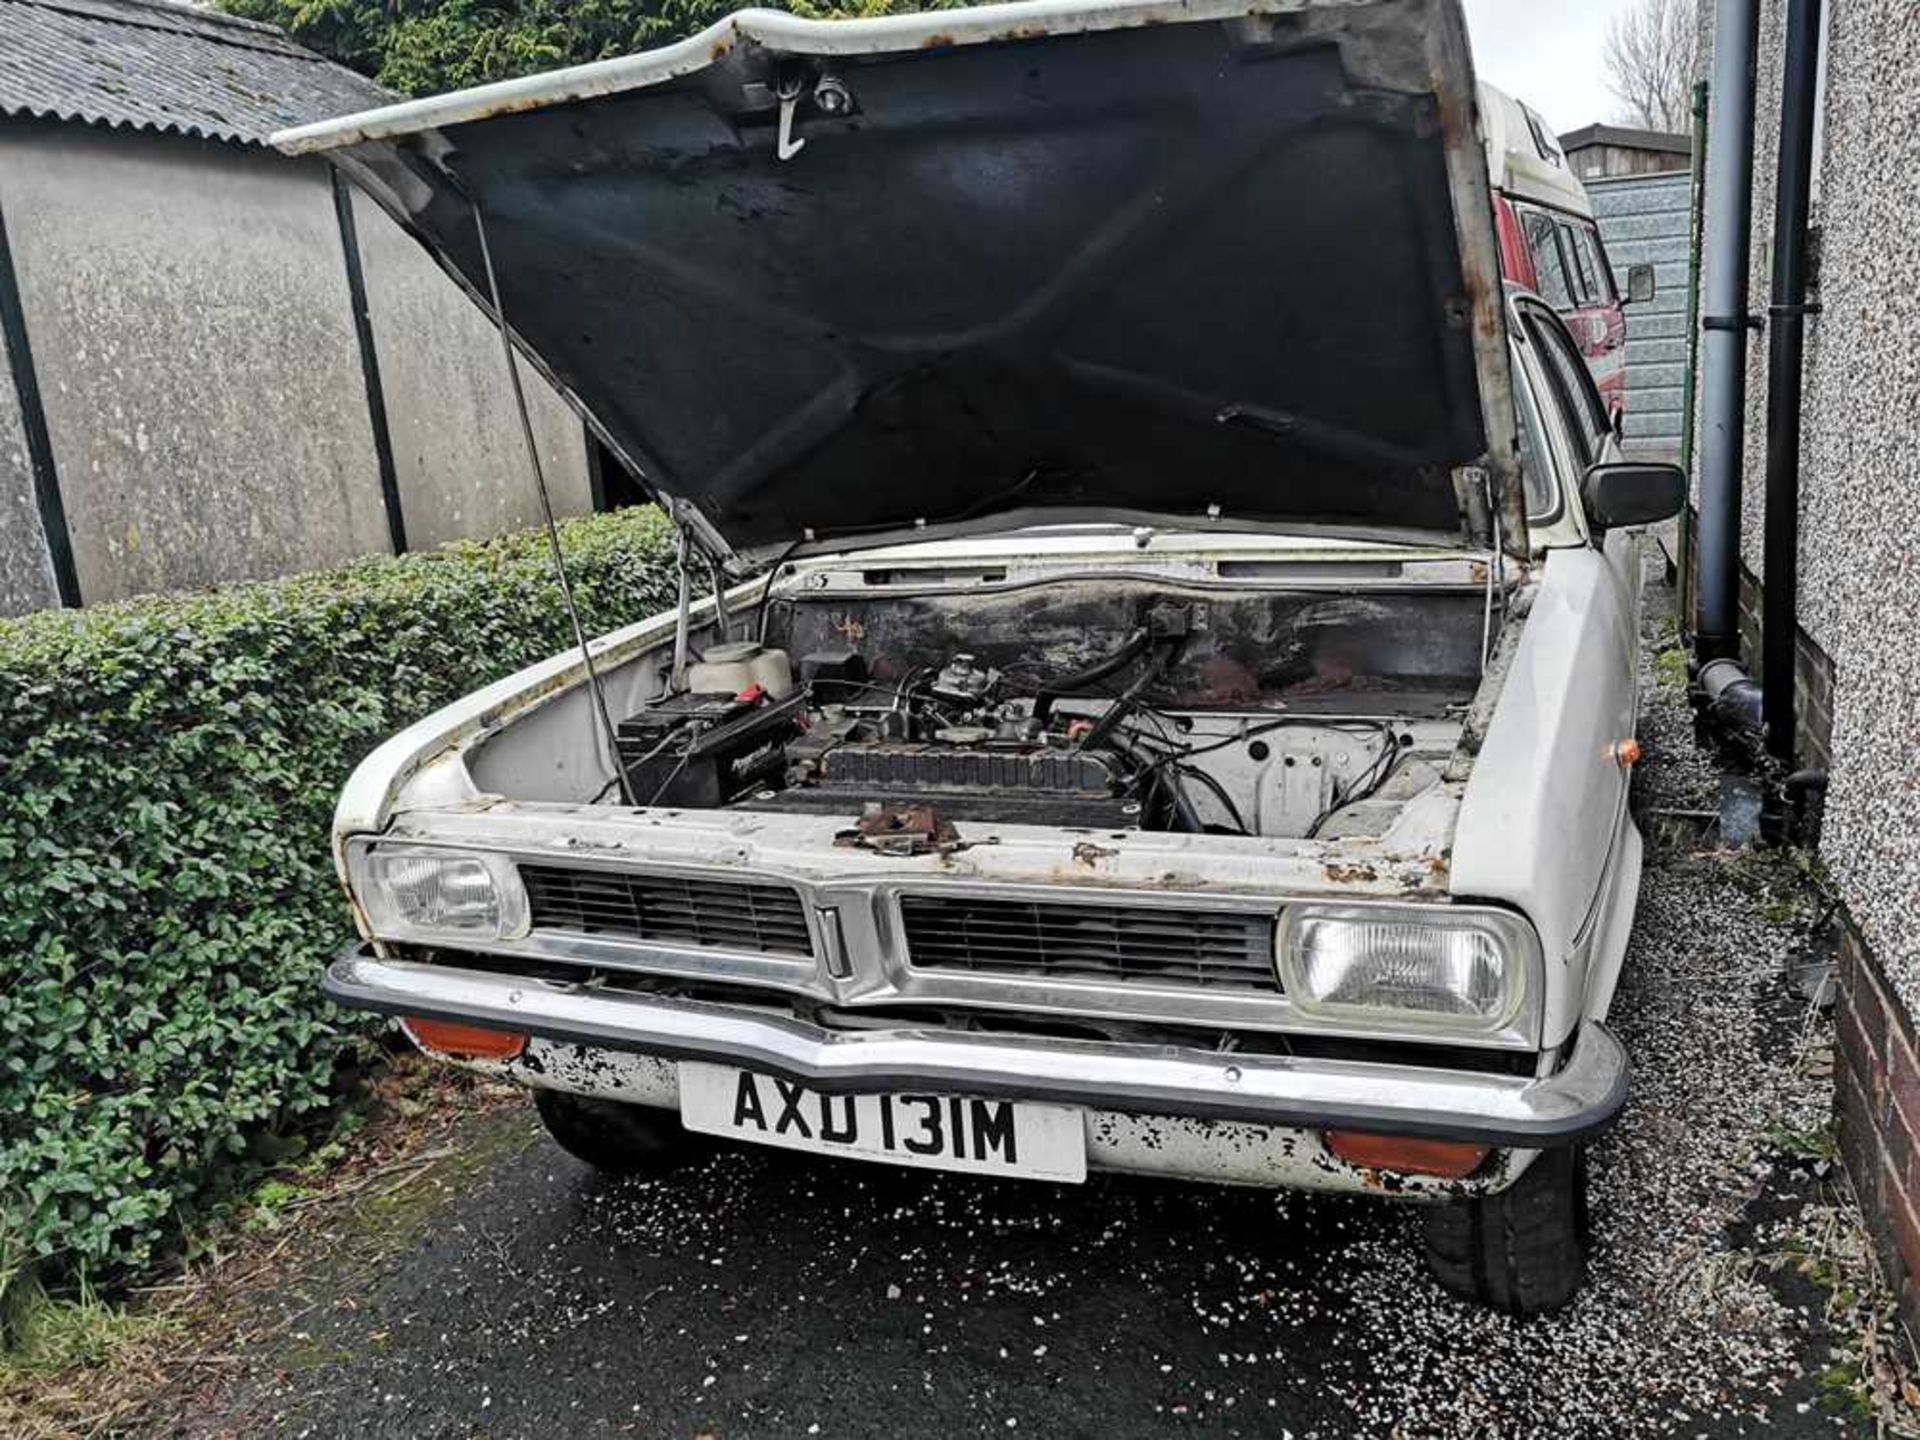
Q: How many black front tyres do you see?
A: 2